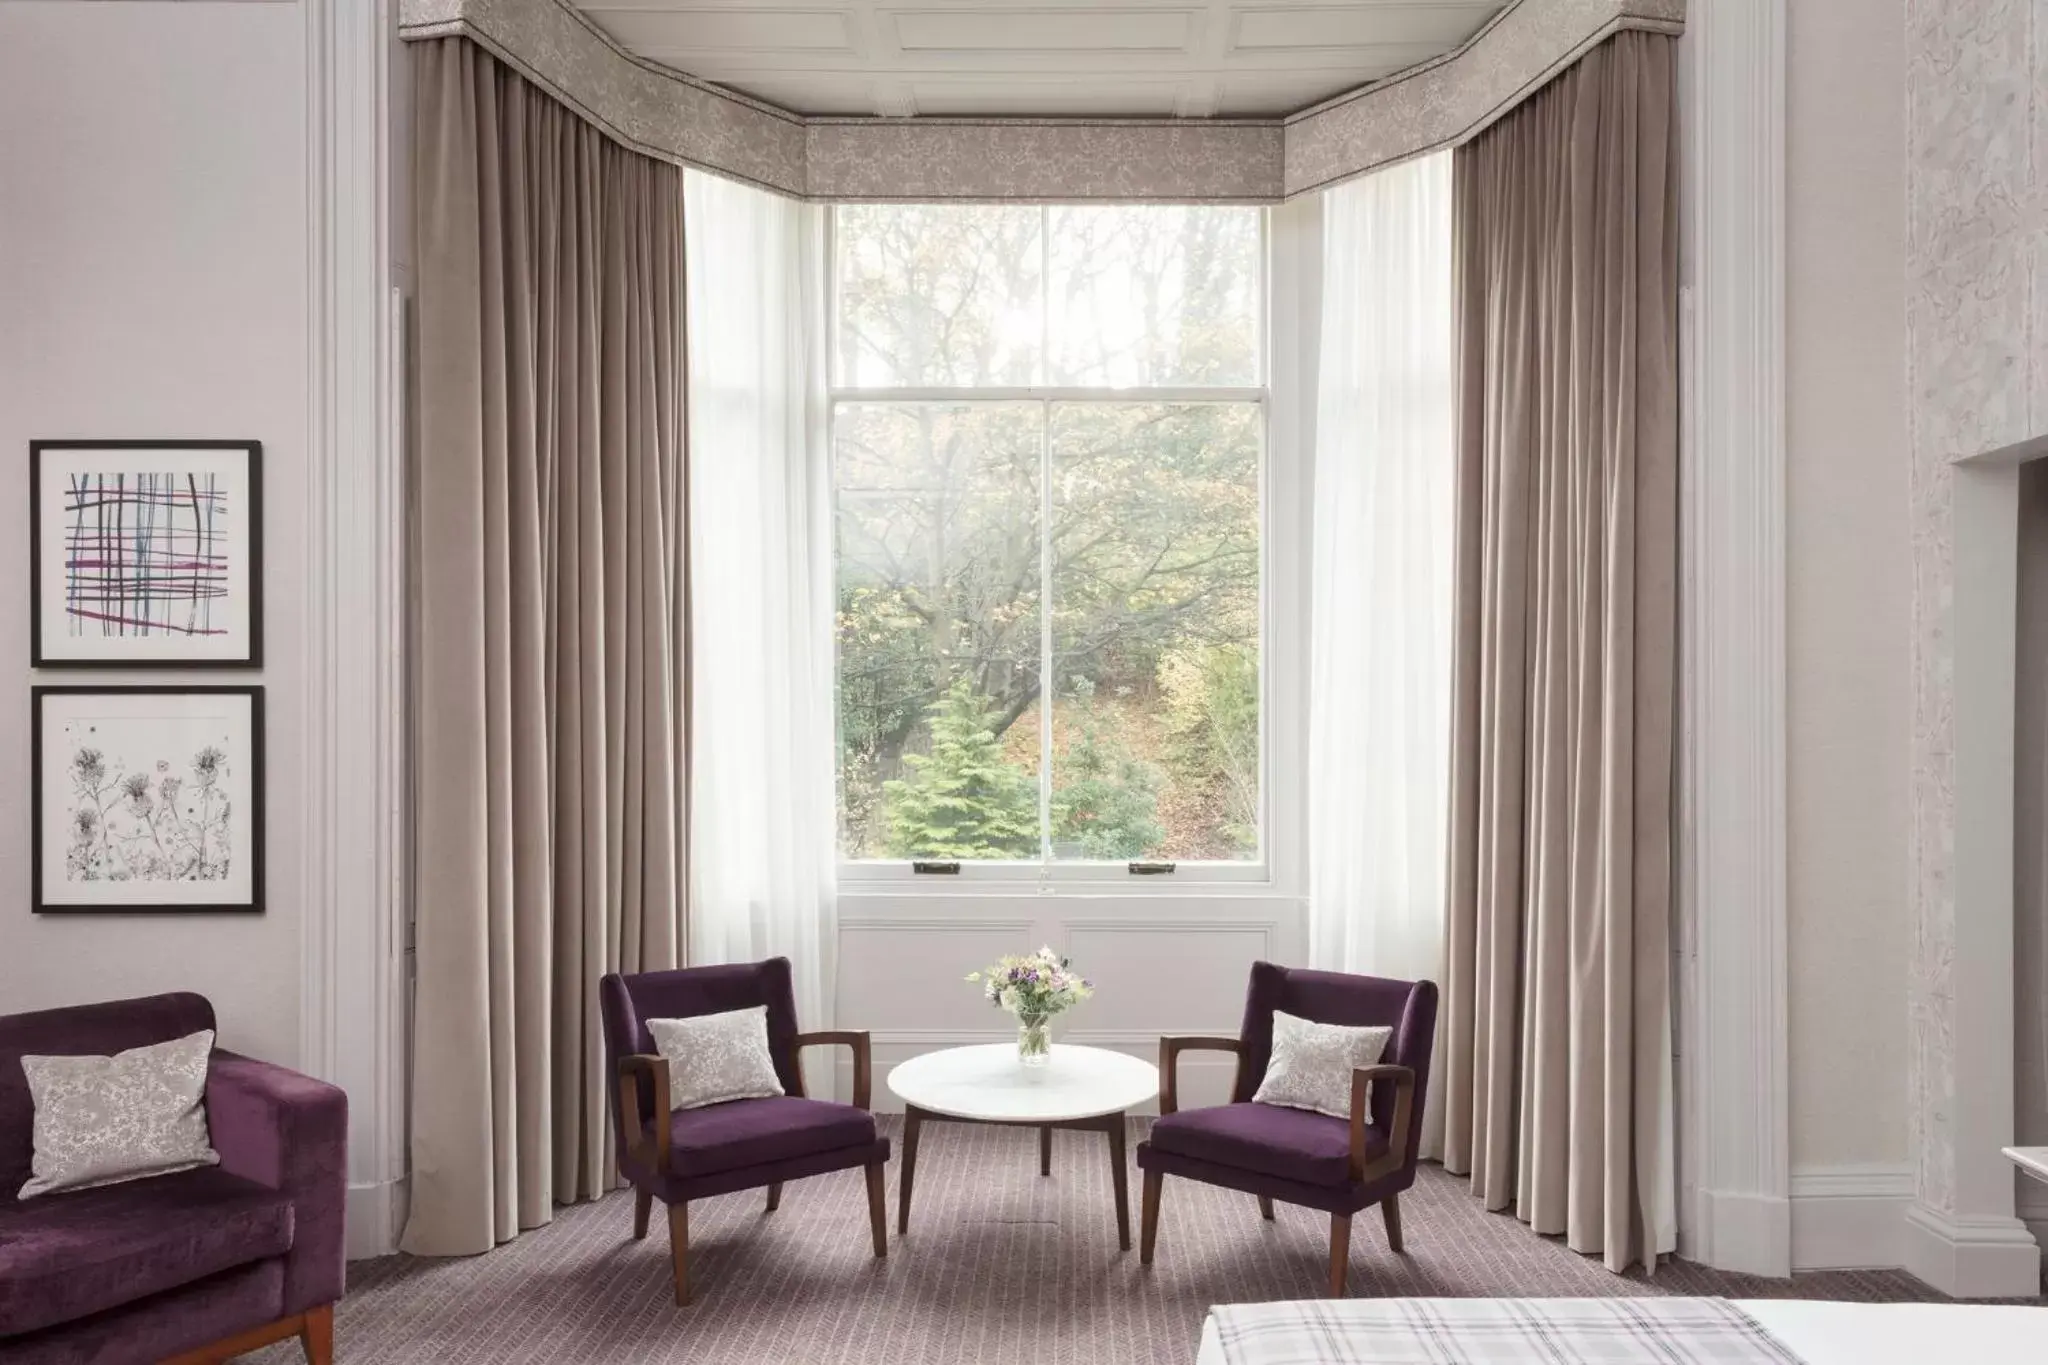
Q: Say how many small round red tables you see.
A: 0